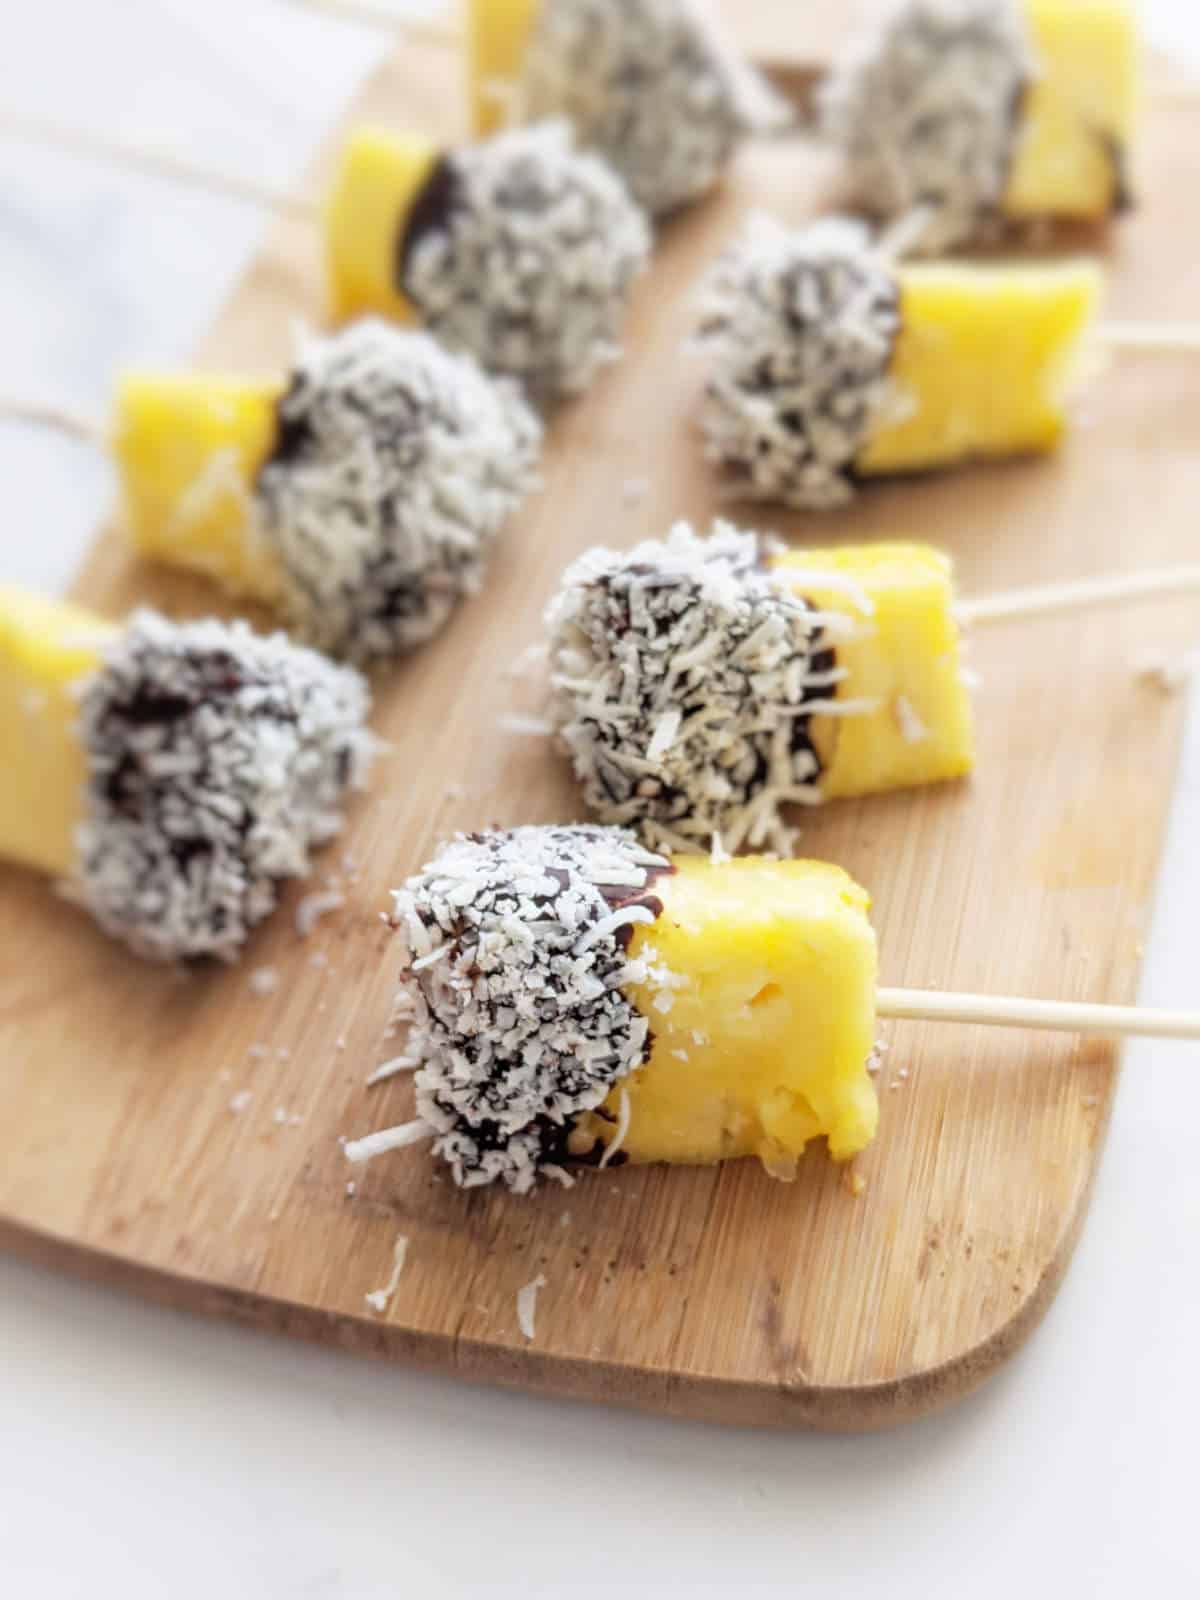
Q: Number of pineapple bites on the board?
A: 8